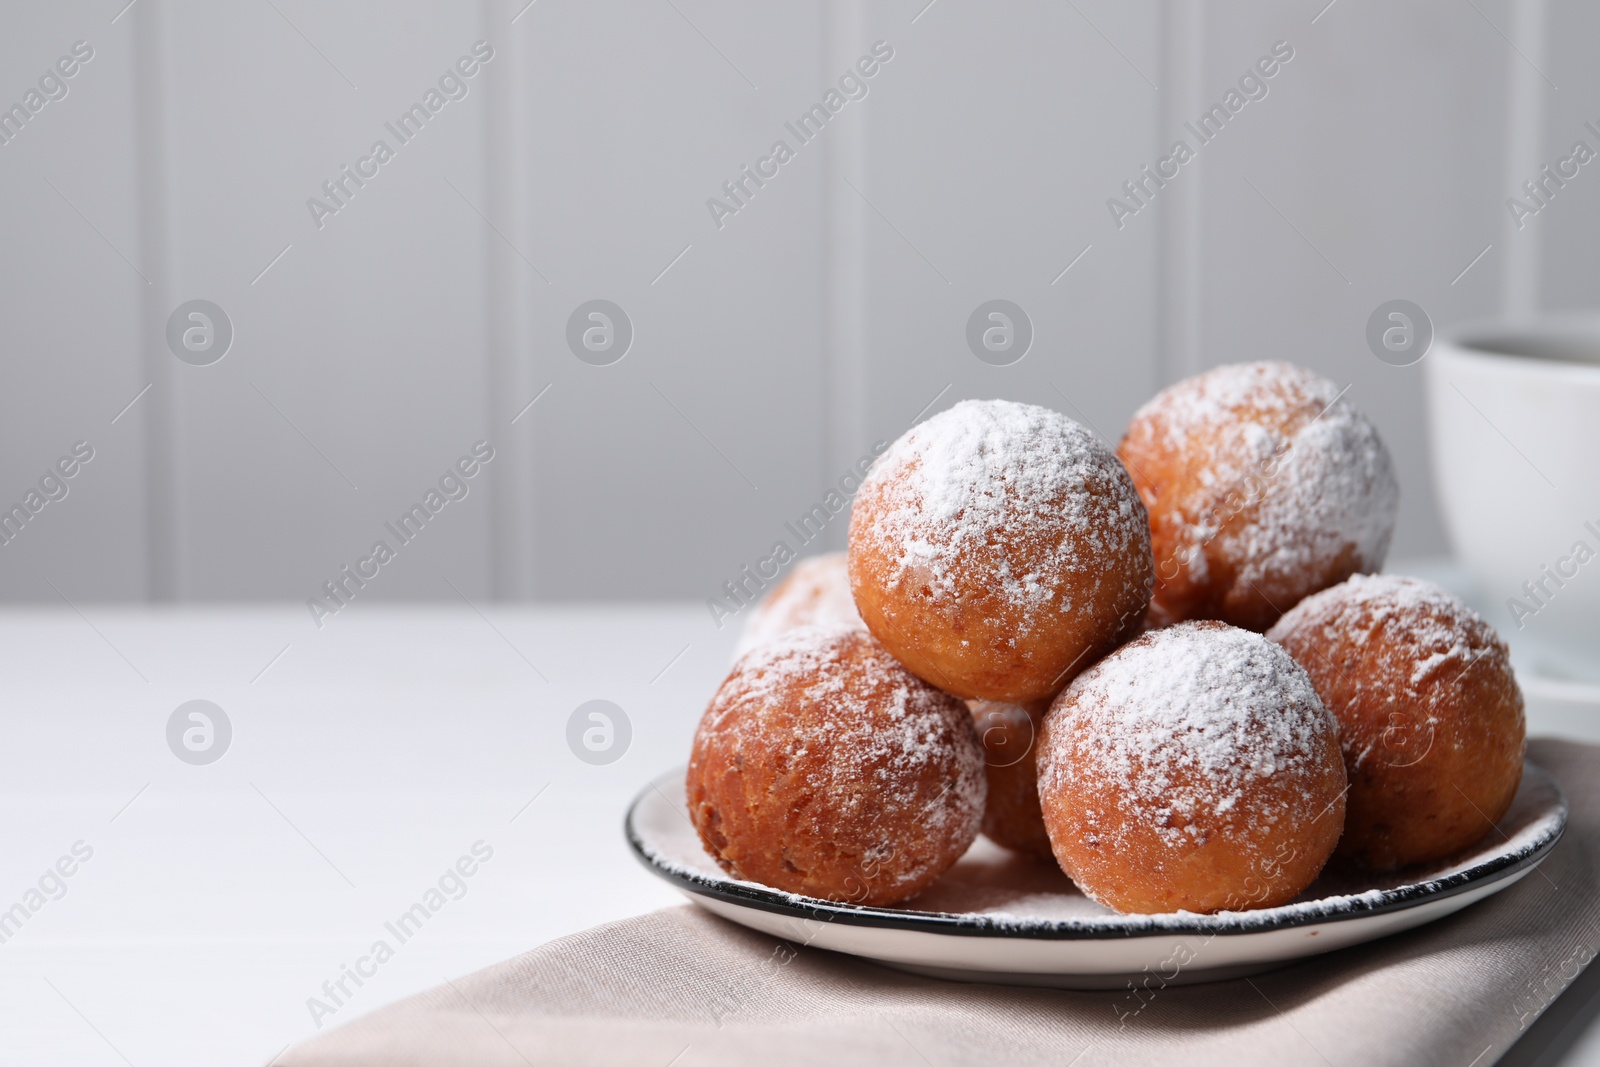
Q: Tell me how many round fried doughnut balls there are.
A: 7